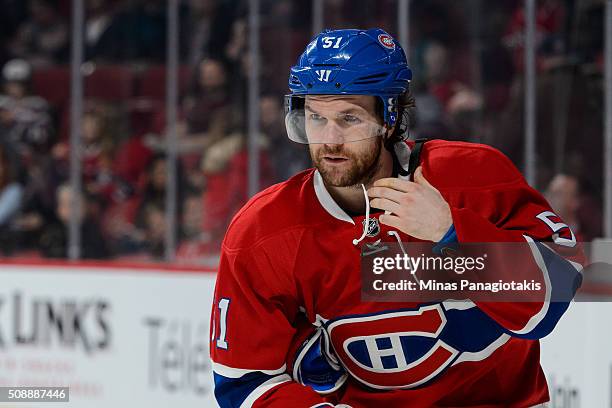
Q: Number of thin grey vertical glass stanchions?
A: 7